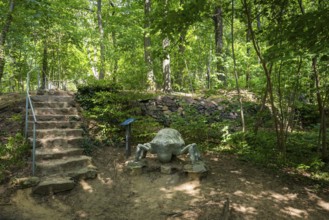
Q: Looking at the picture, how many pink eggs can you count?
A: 0